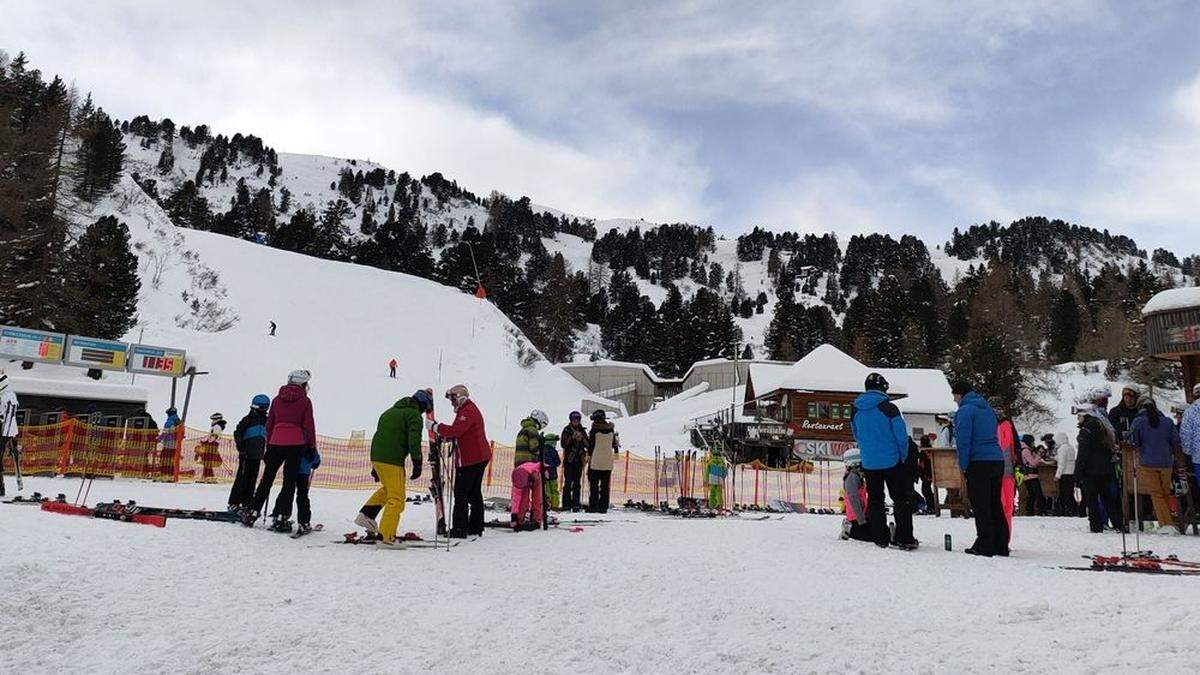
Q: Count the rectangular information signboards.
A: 3